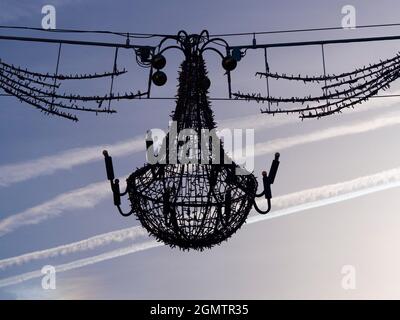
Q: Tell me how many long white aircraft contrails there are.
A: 4